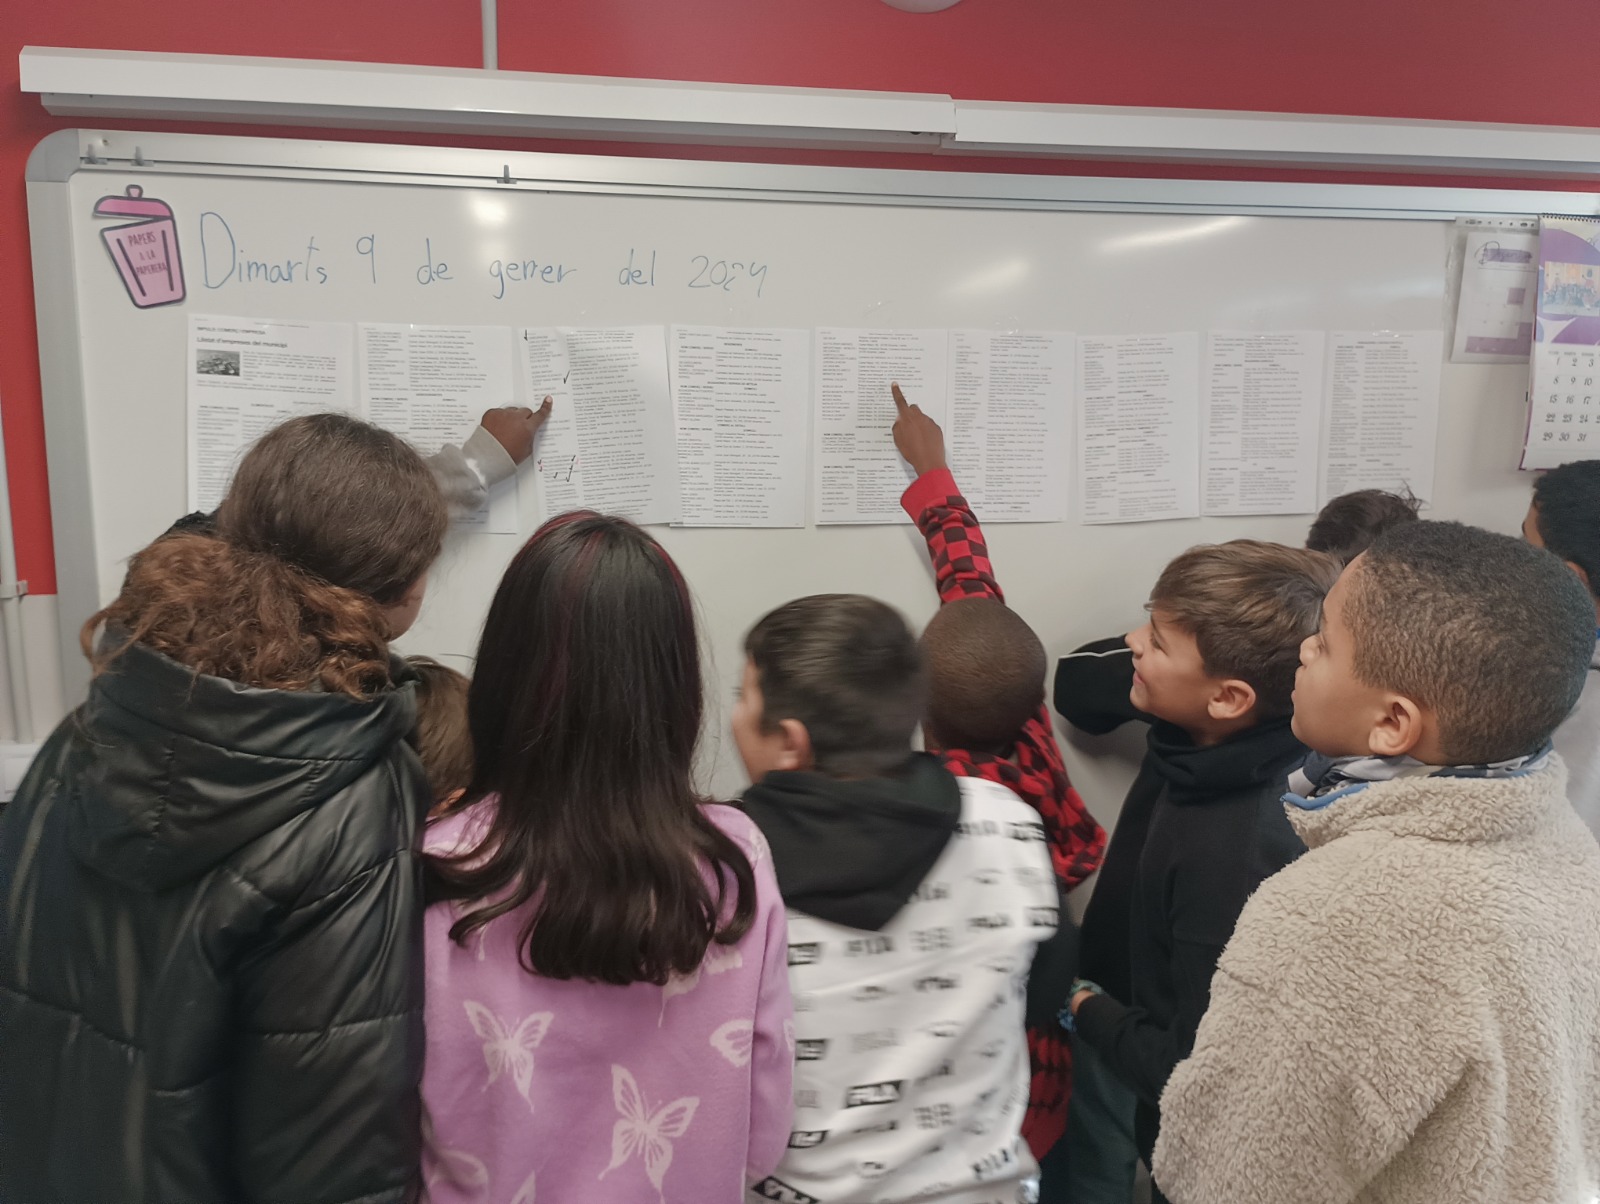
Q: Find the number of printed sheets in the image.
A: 9